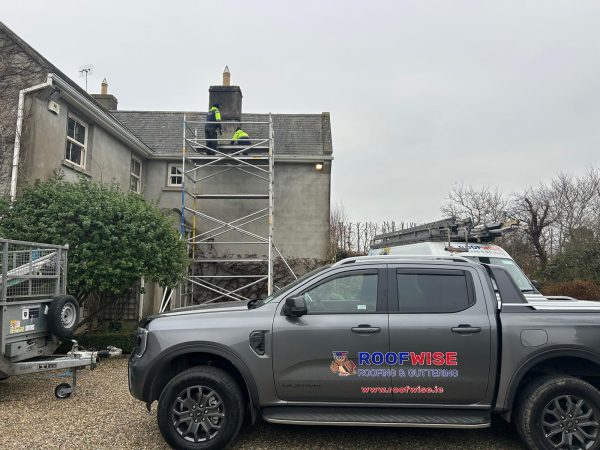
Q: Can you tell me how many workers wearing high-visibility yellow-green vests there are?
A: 2